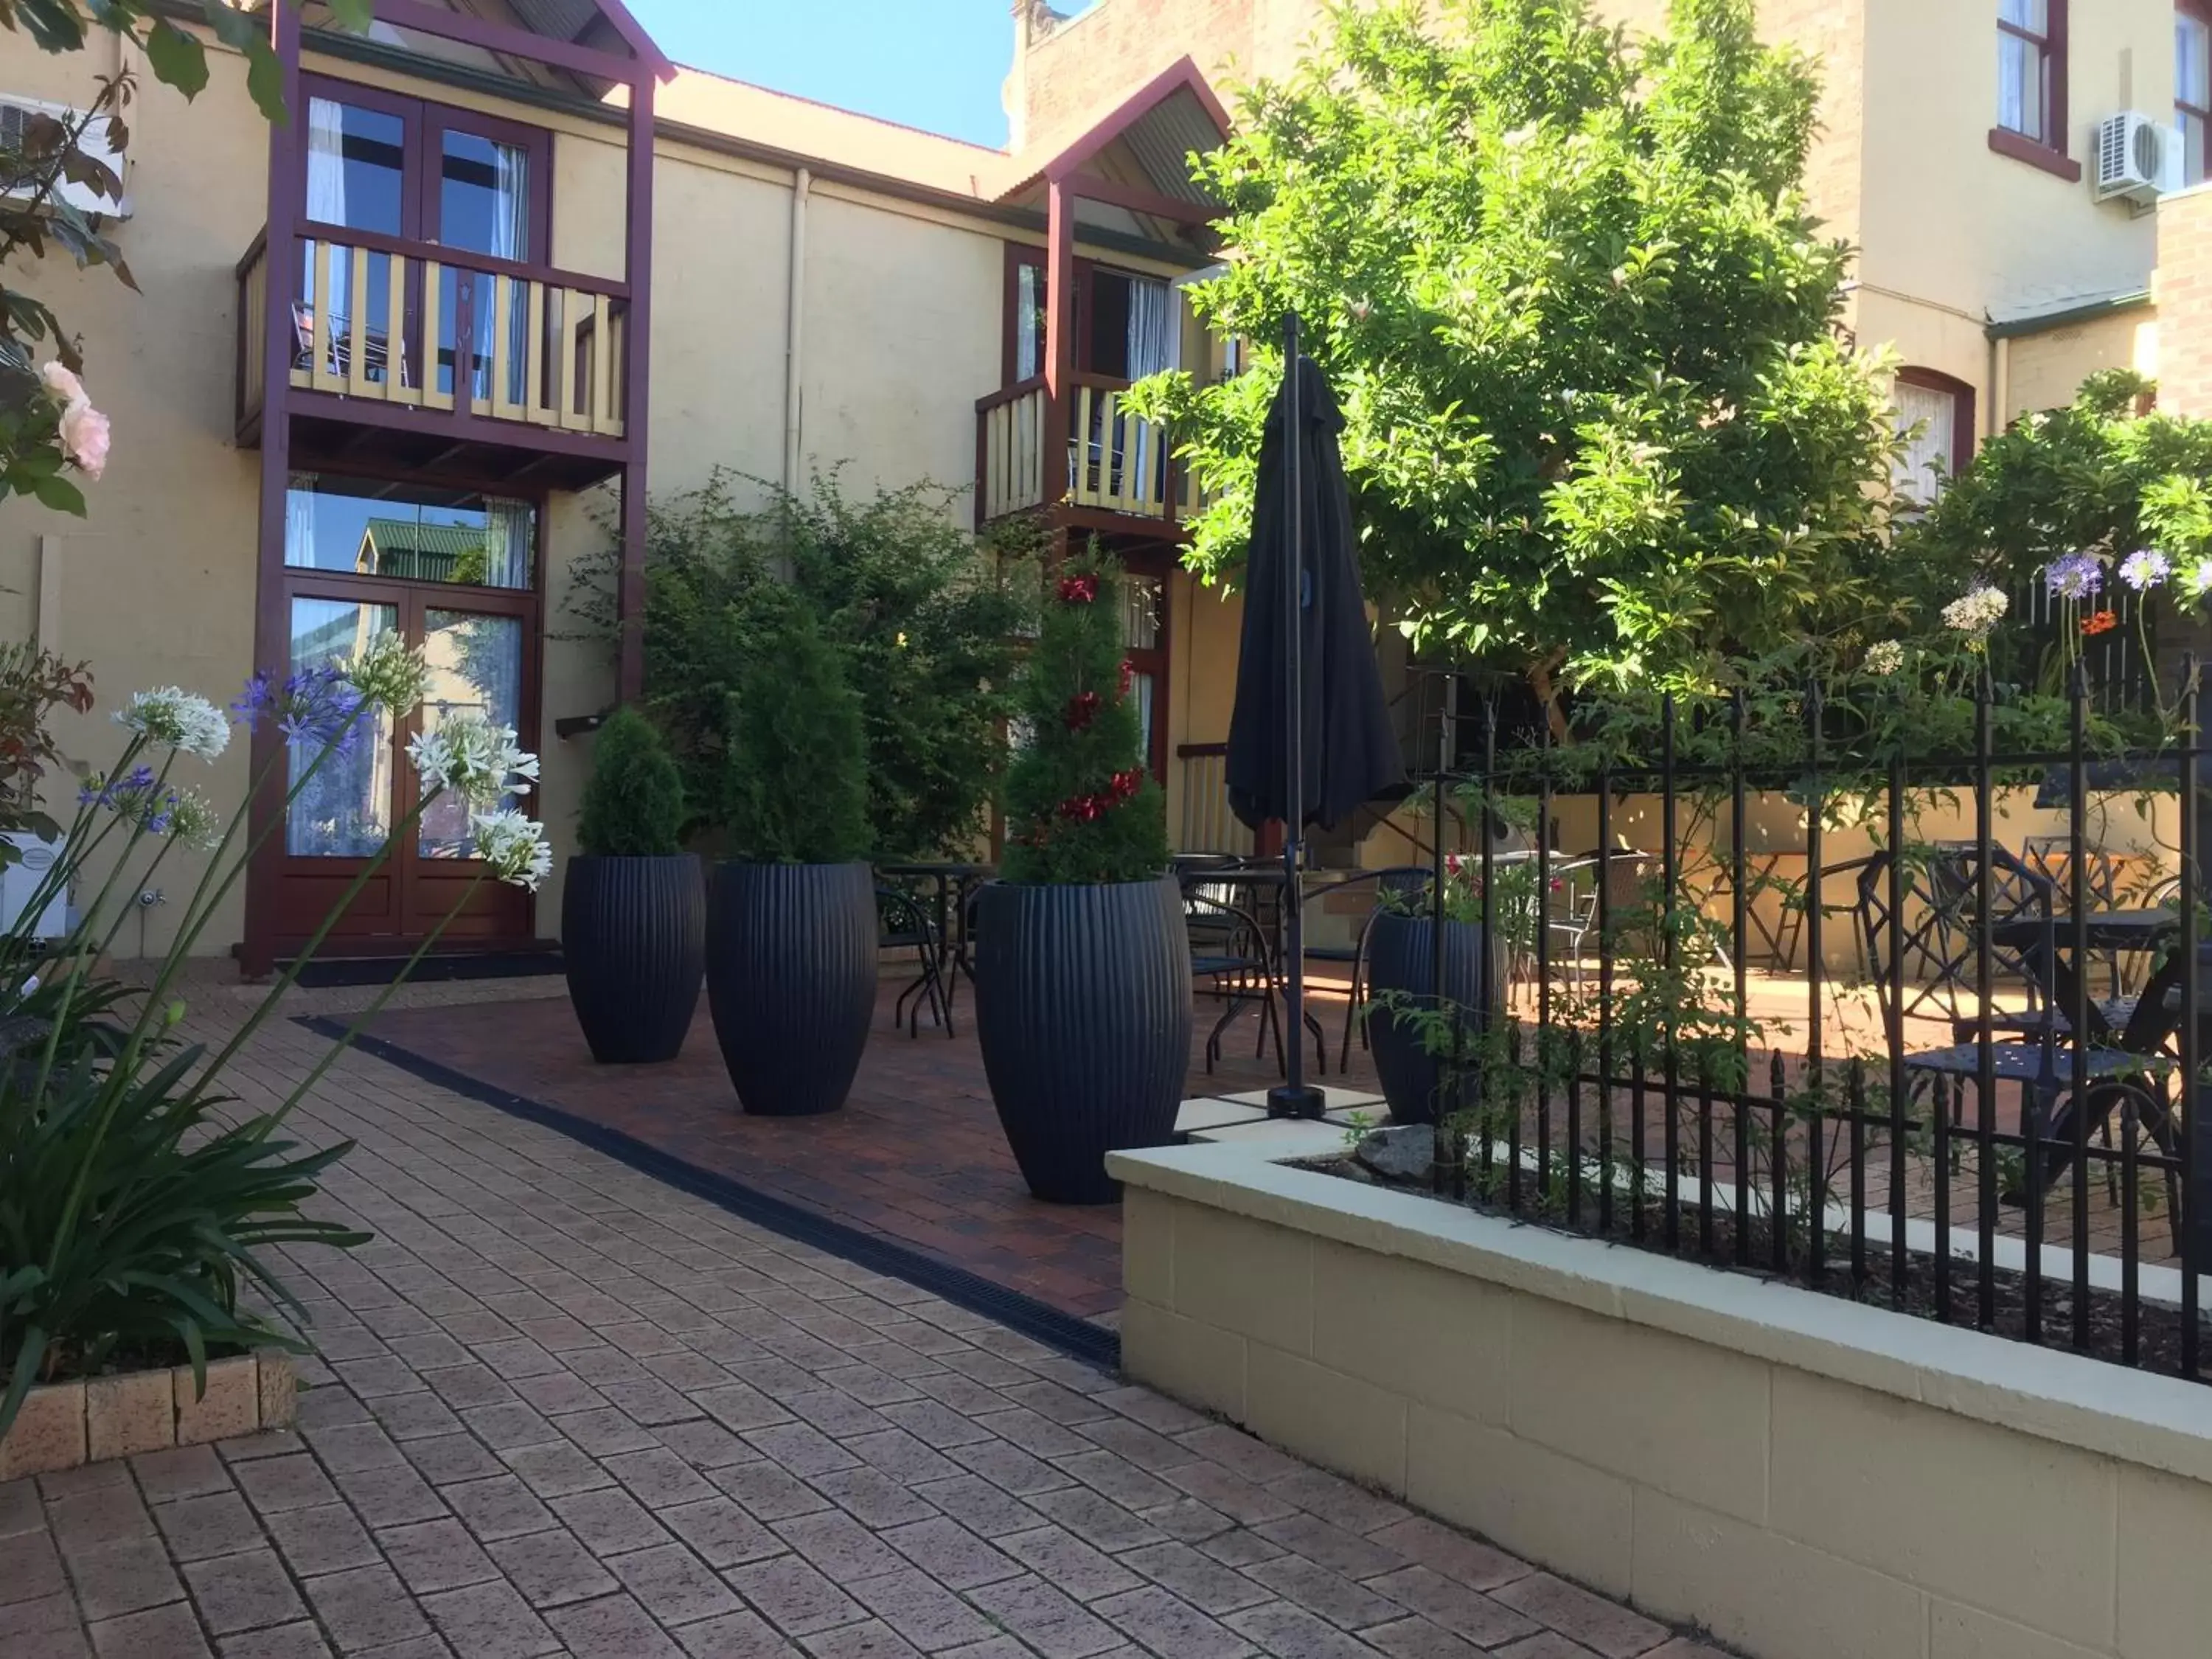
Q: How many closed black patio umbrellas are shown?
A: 1